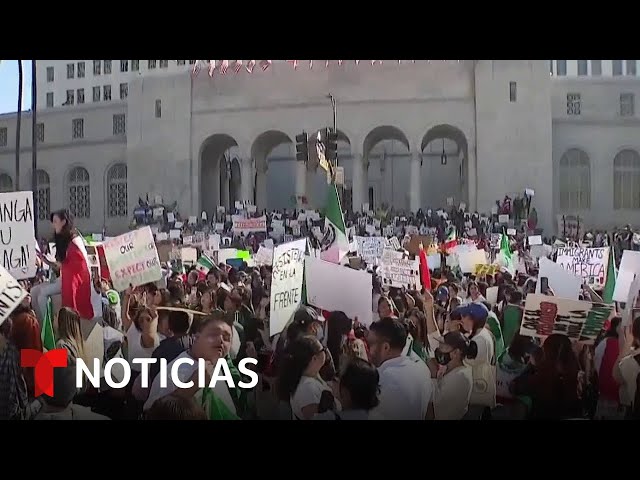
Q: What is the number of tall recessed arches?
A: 5